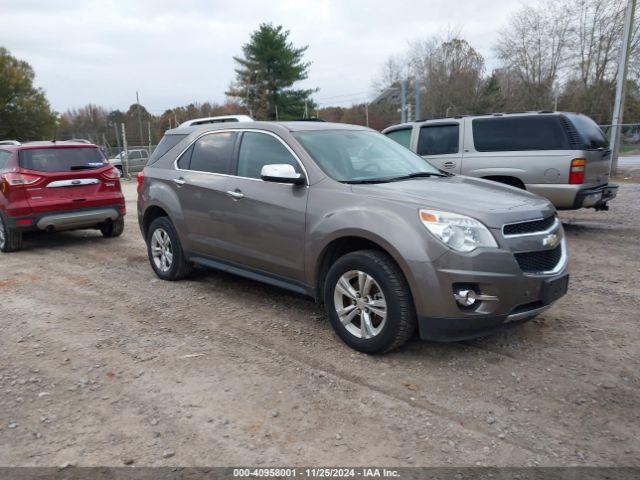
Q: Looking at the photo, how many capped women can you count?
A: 0